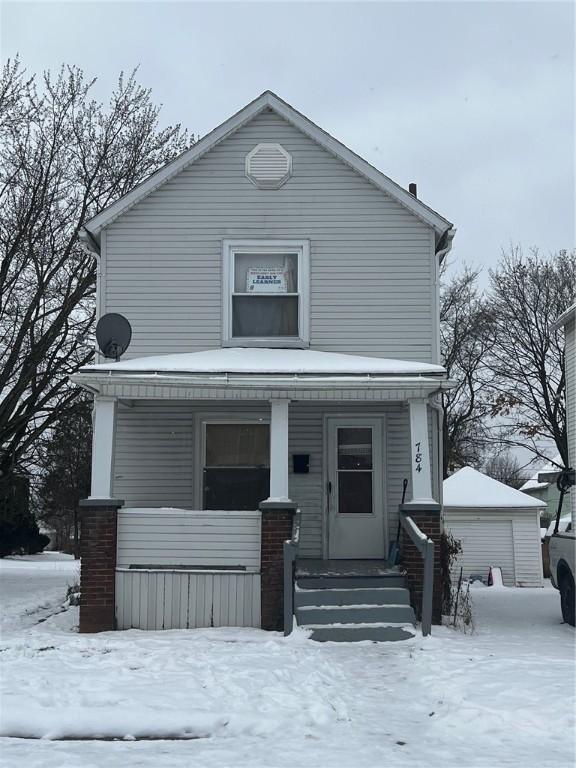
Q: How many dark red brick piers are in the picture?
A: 3